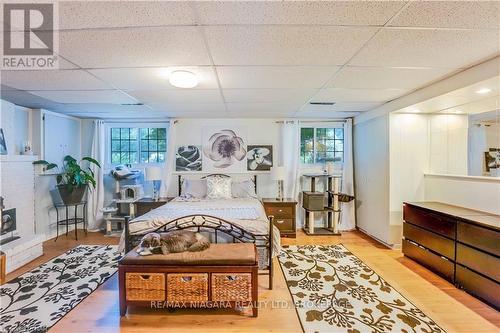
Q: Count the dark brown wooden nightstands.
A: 2